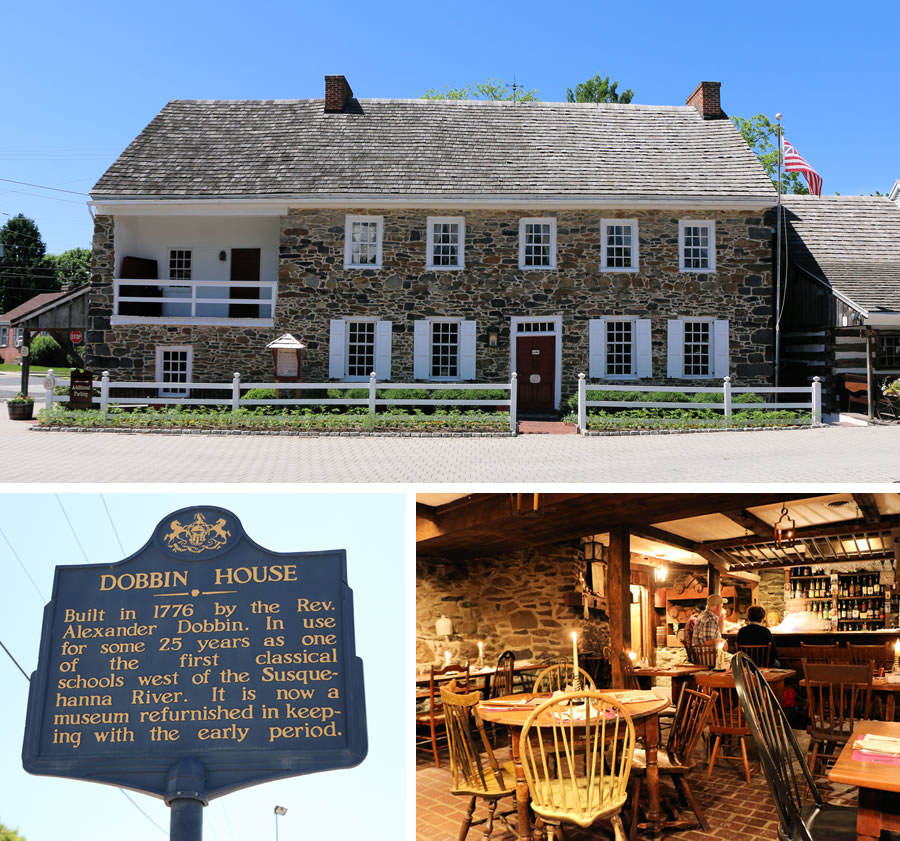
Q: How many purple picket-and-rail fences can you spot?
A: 0